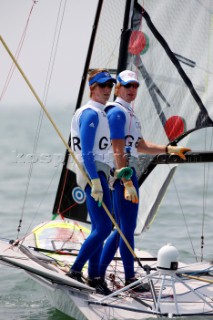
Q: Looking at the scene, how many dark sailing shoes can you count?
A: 4